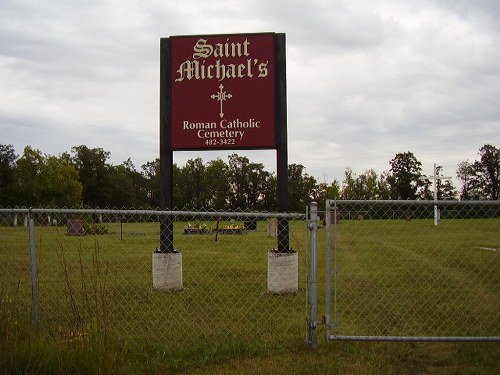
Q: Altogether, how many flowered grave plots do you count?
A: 2